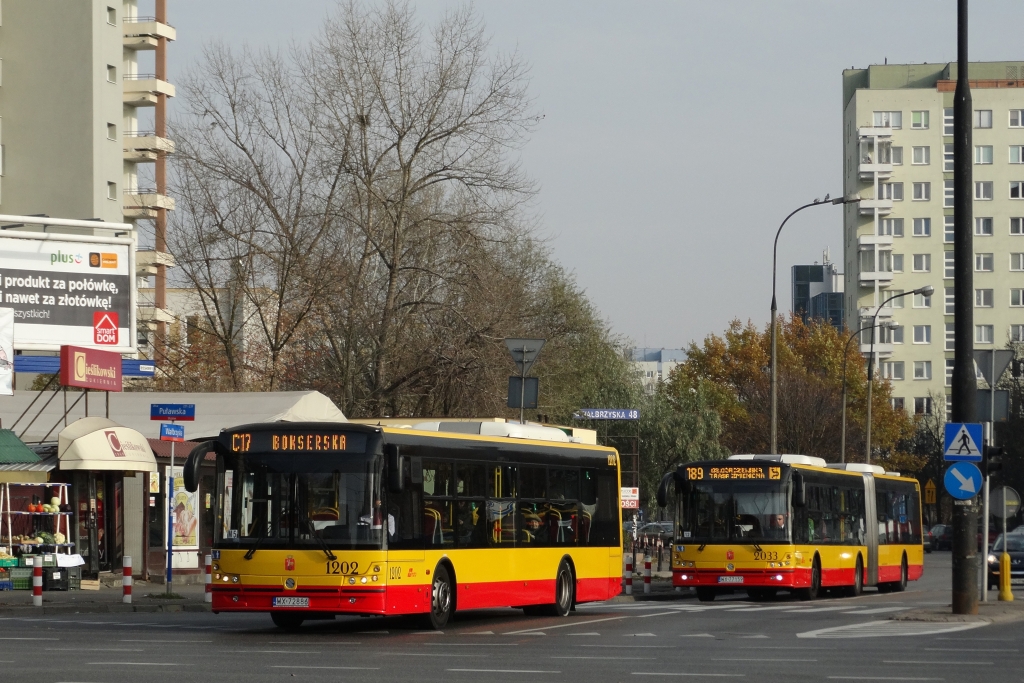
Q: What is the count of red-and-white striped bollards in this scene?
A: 5